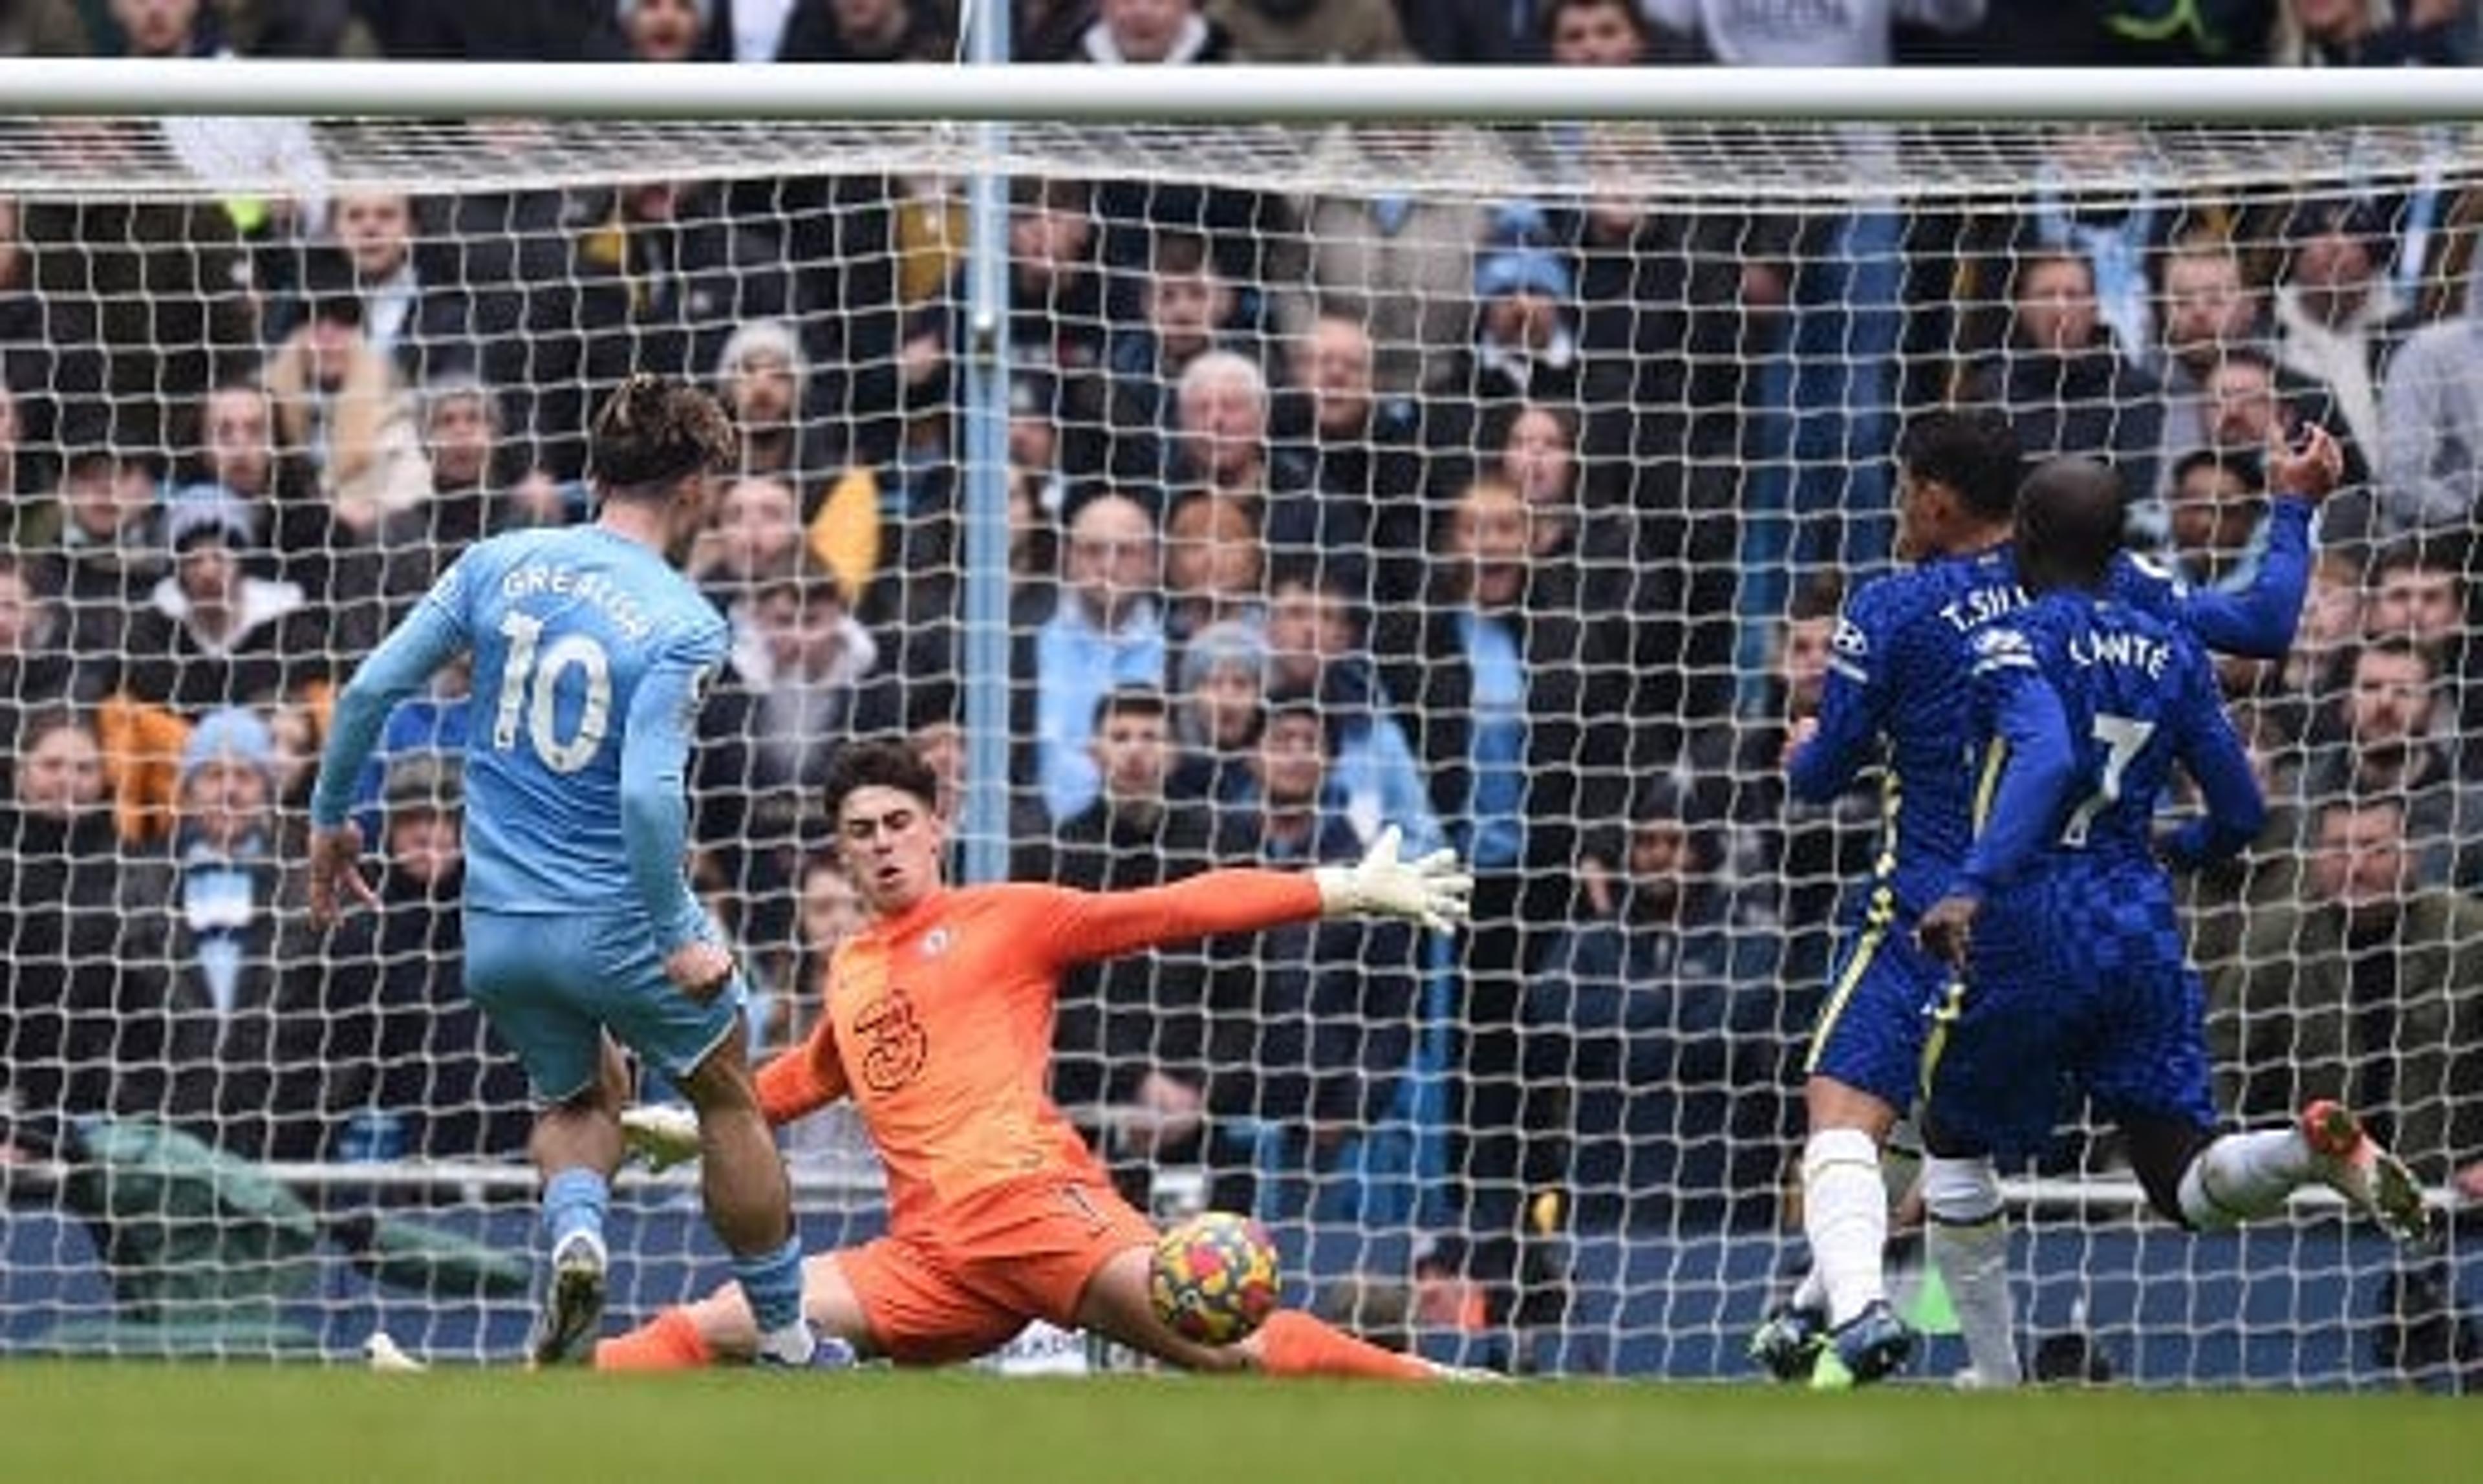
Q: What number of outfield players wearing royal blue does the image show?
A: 2